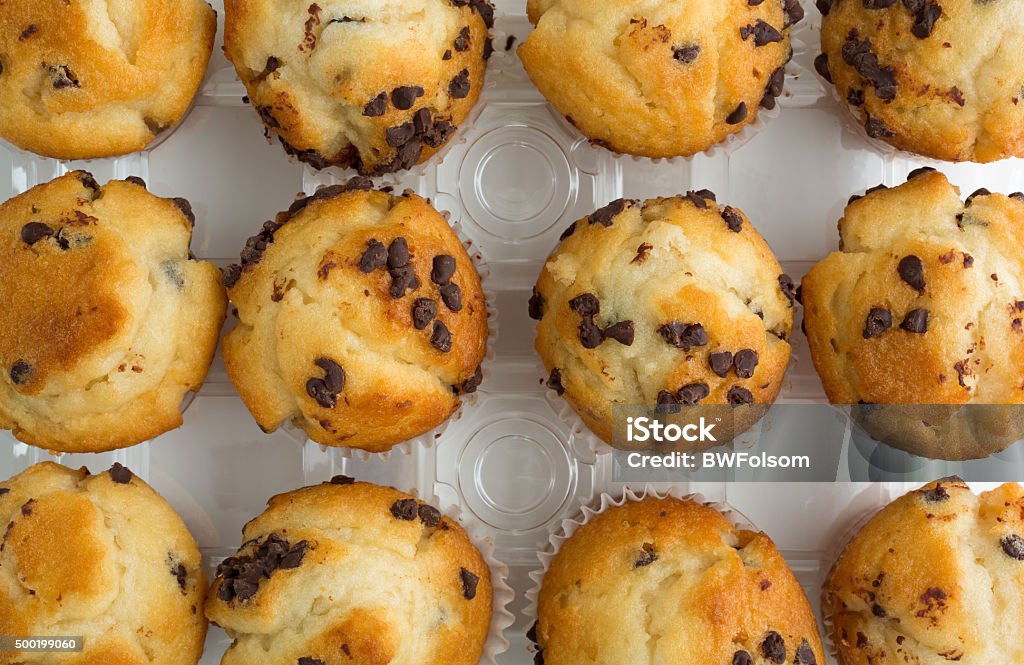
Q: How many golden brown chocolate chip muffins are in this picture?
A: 12